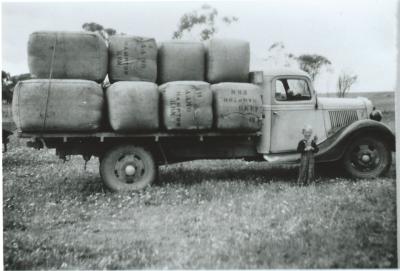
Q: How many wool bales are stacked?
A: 8